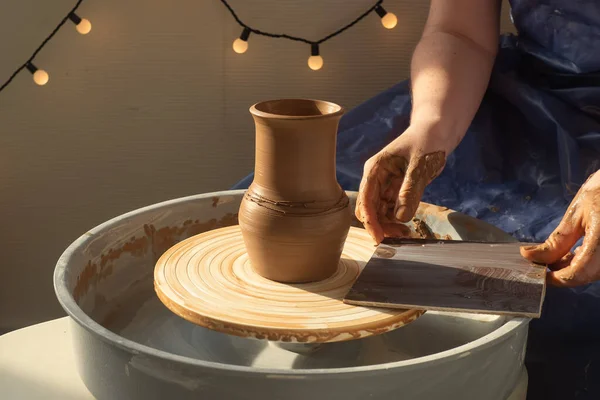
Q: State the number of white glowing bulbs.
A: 5